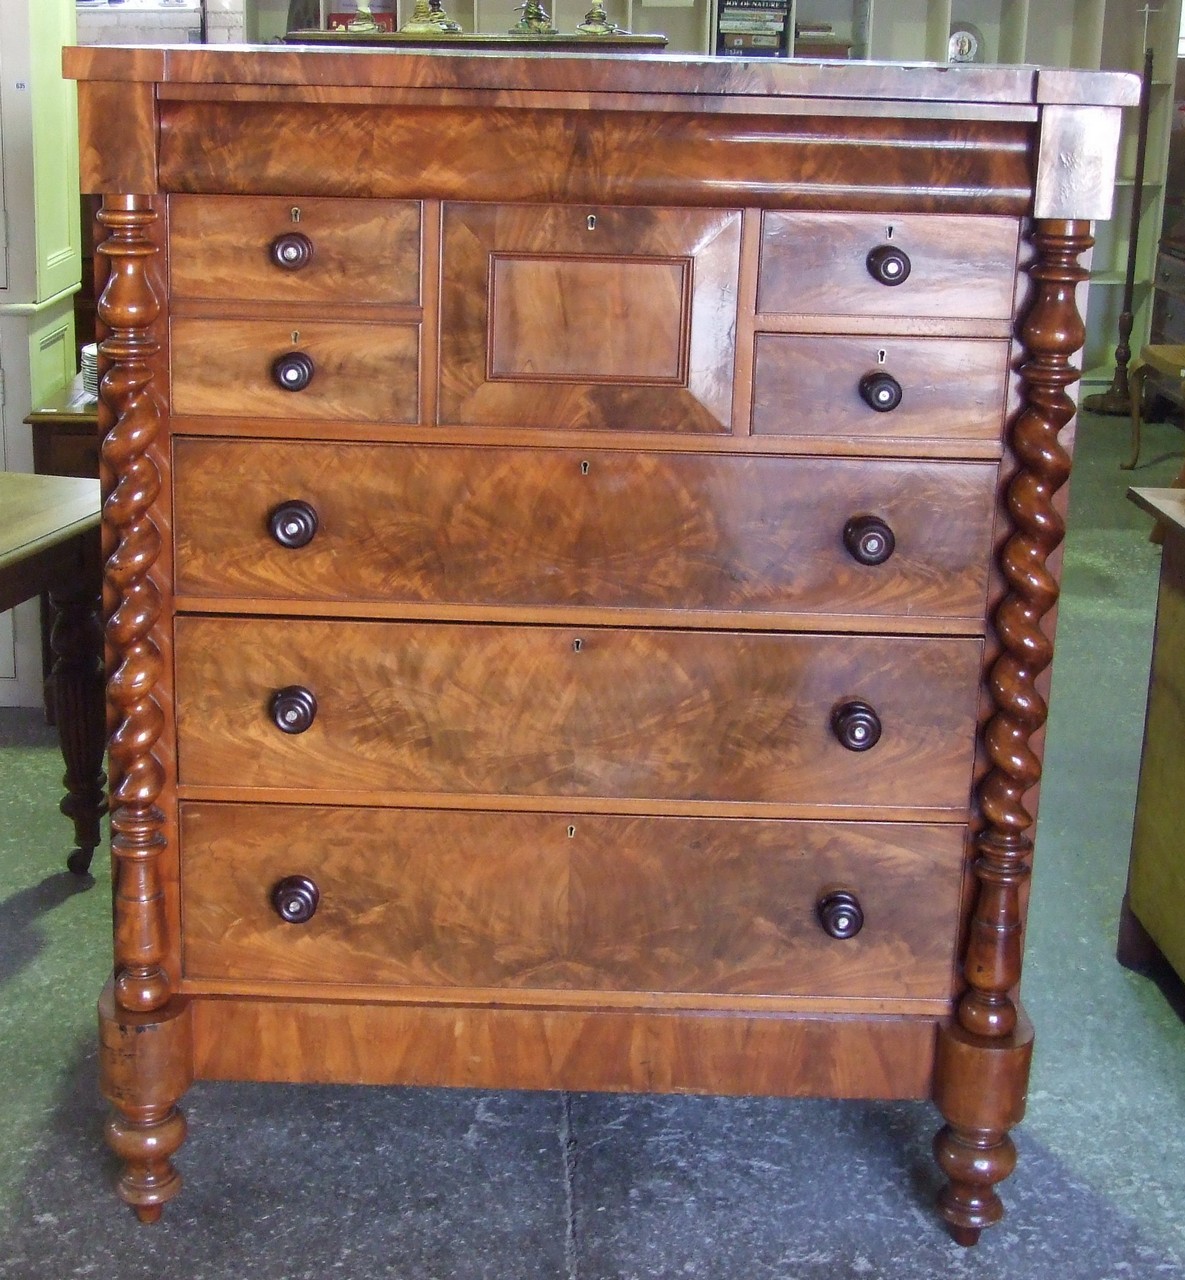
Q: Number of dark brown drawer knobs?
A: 10